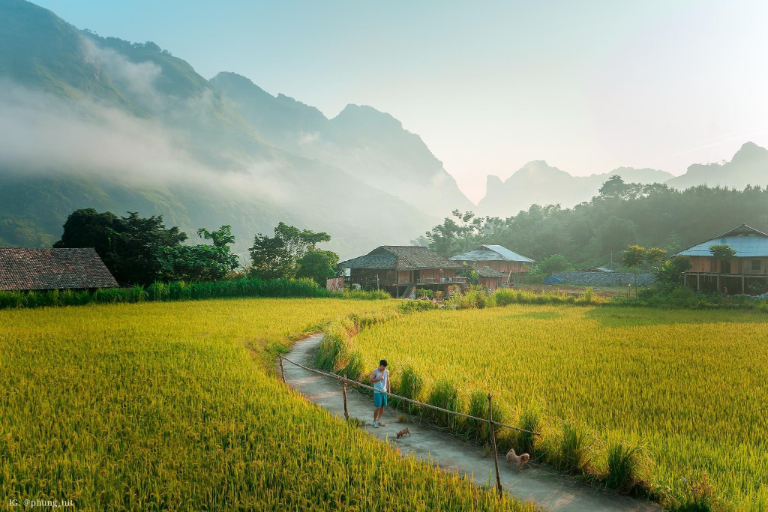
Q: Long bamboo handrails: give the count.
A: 1